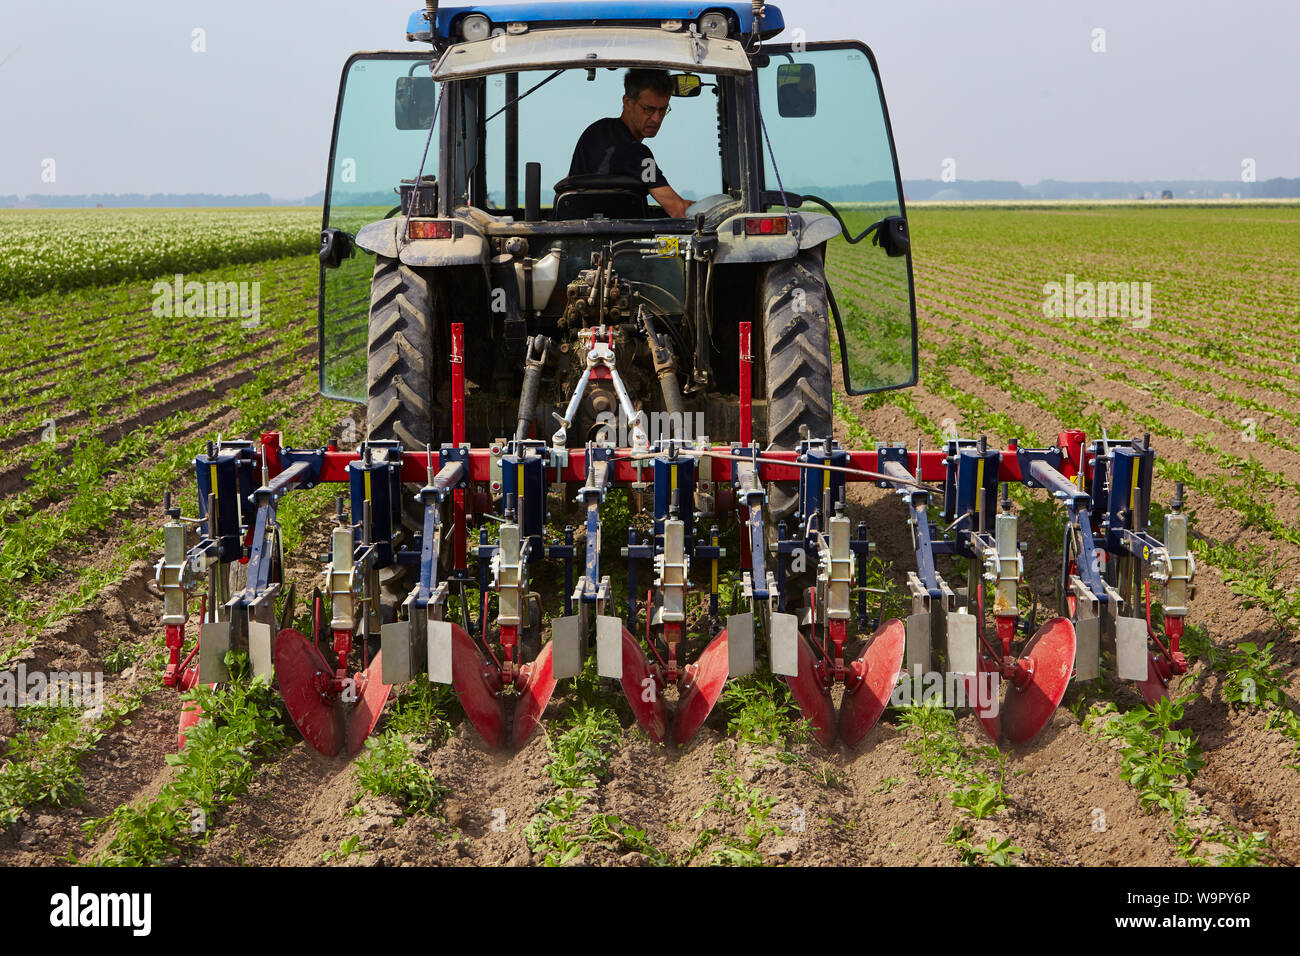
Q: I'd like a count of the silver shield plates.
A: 12